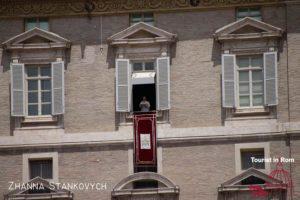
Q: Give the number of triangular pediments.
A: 5